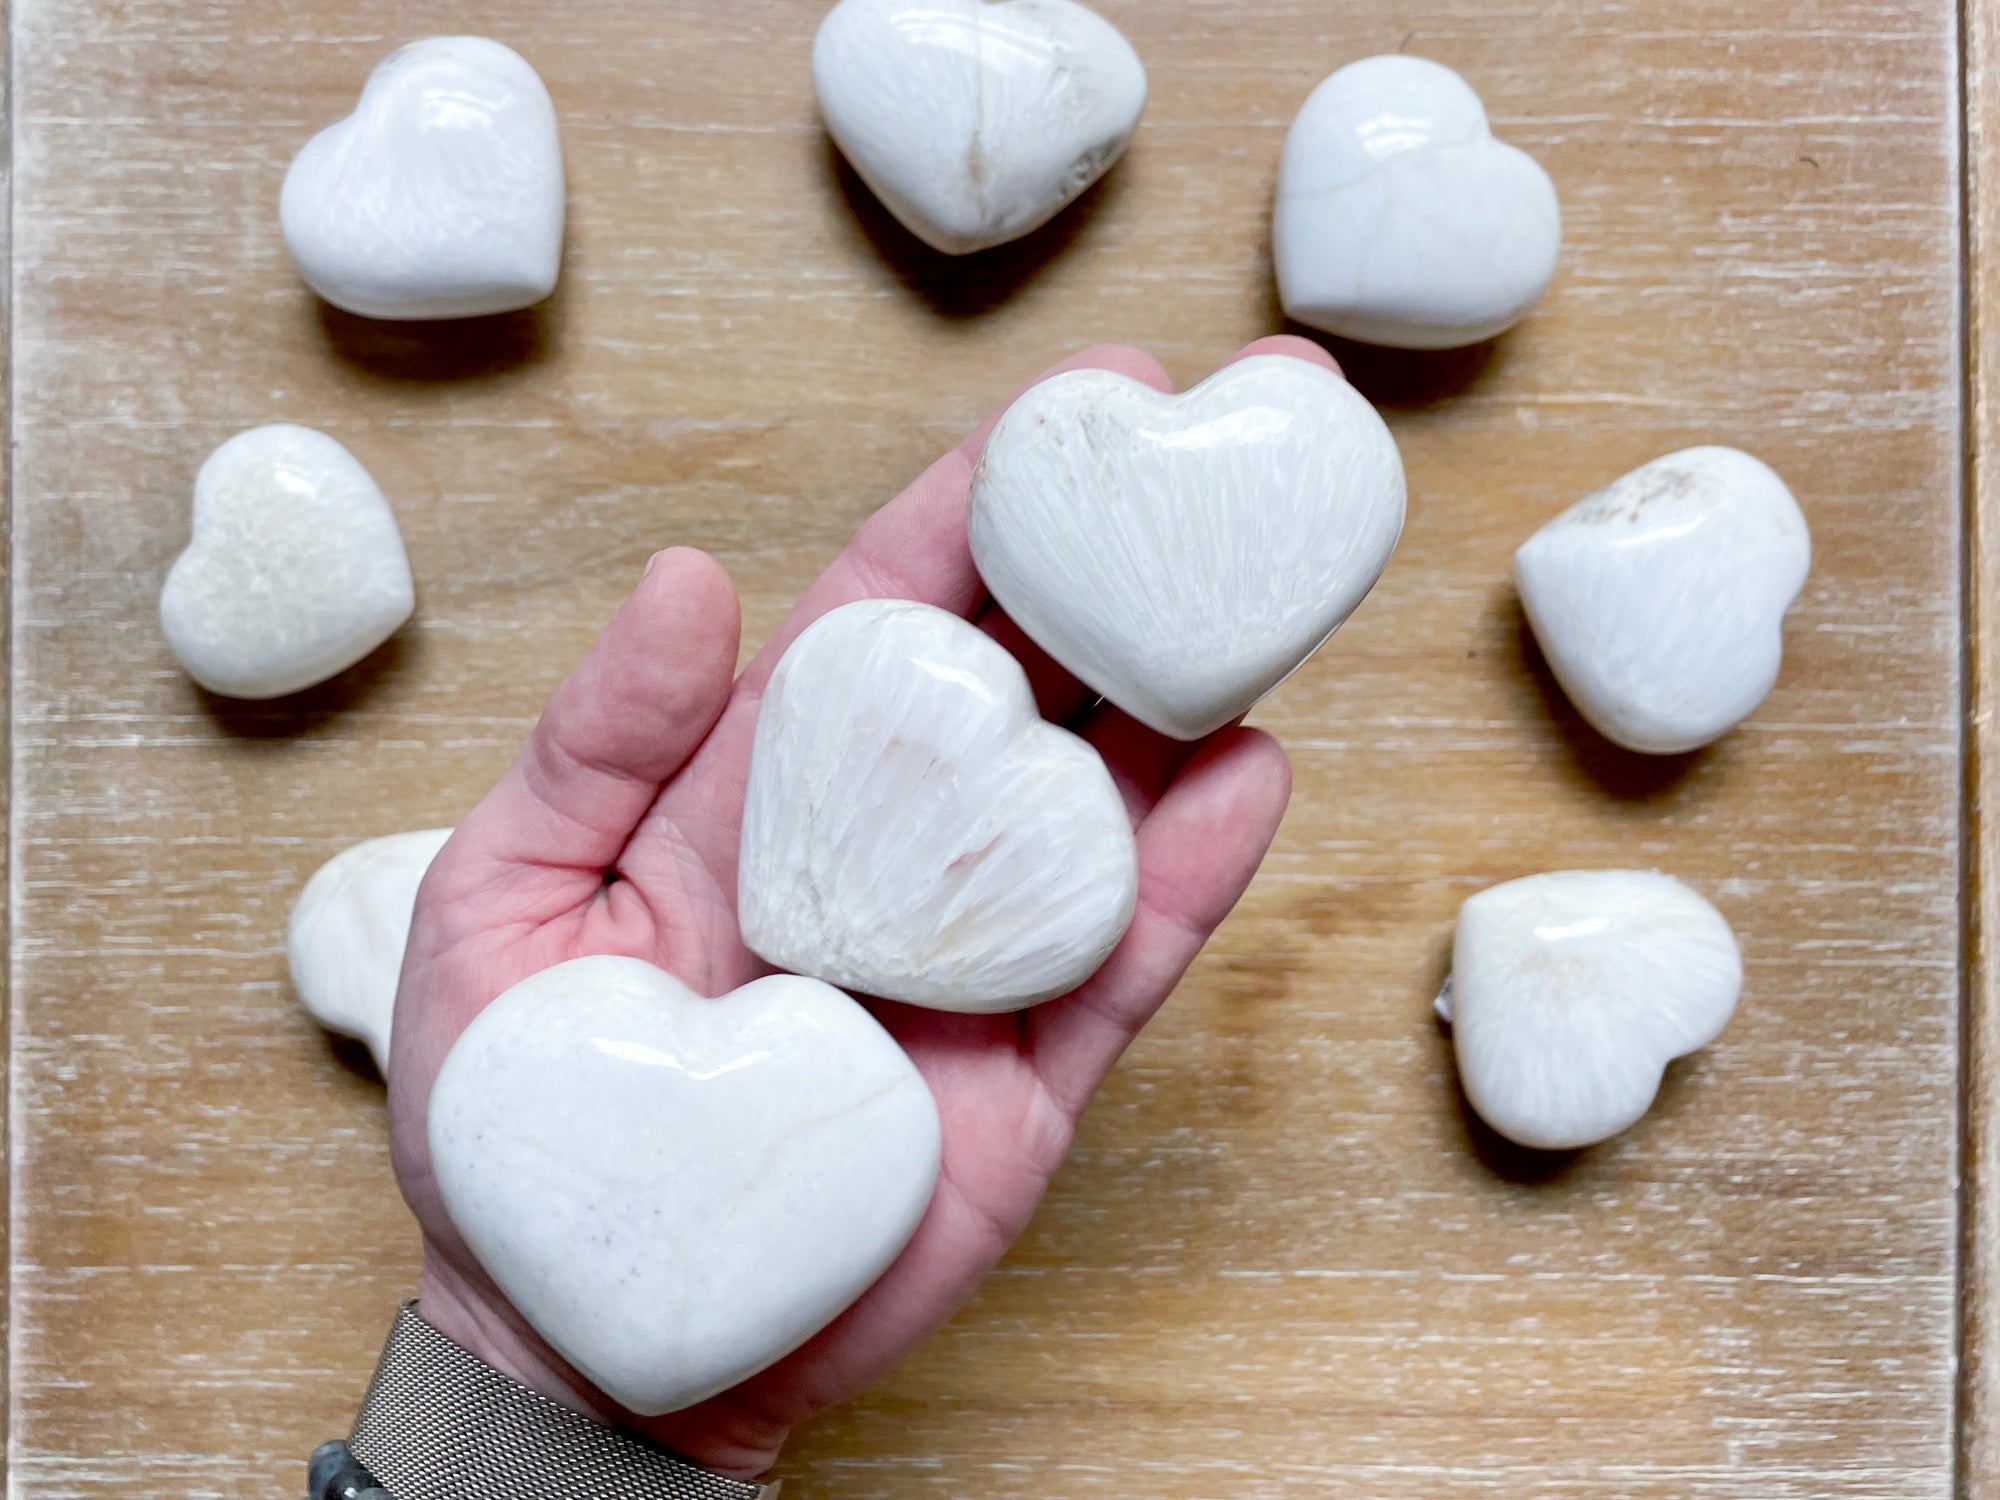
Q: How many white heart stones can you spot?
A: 10